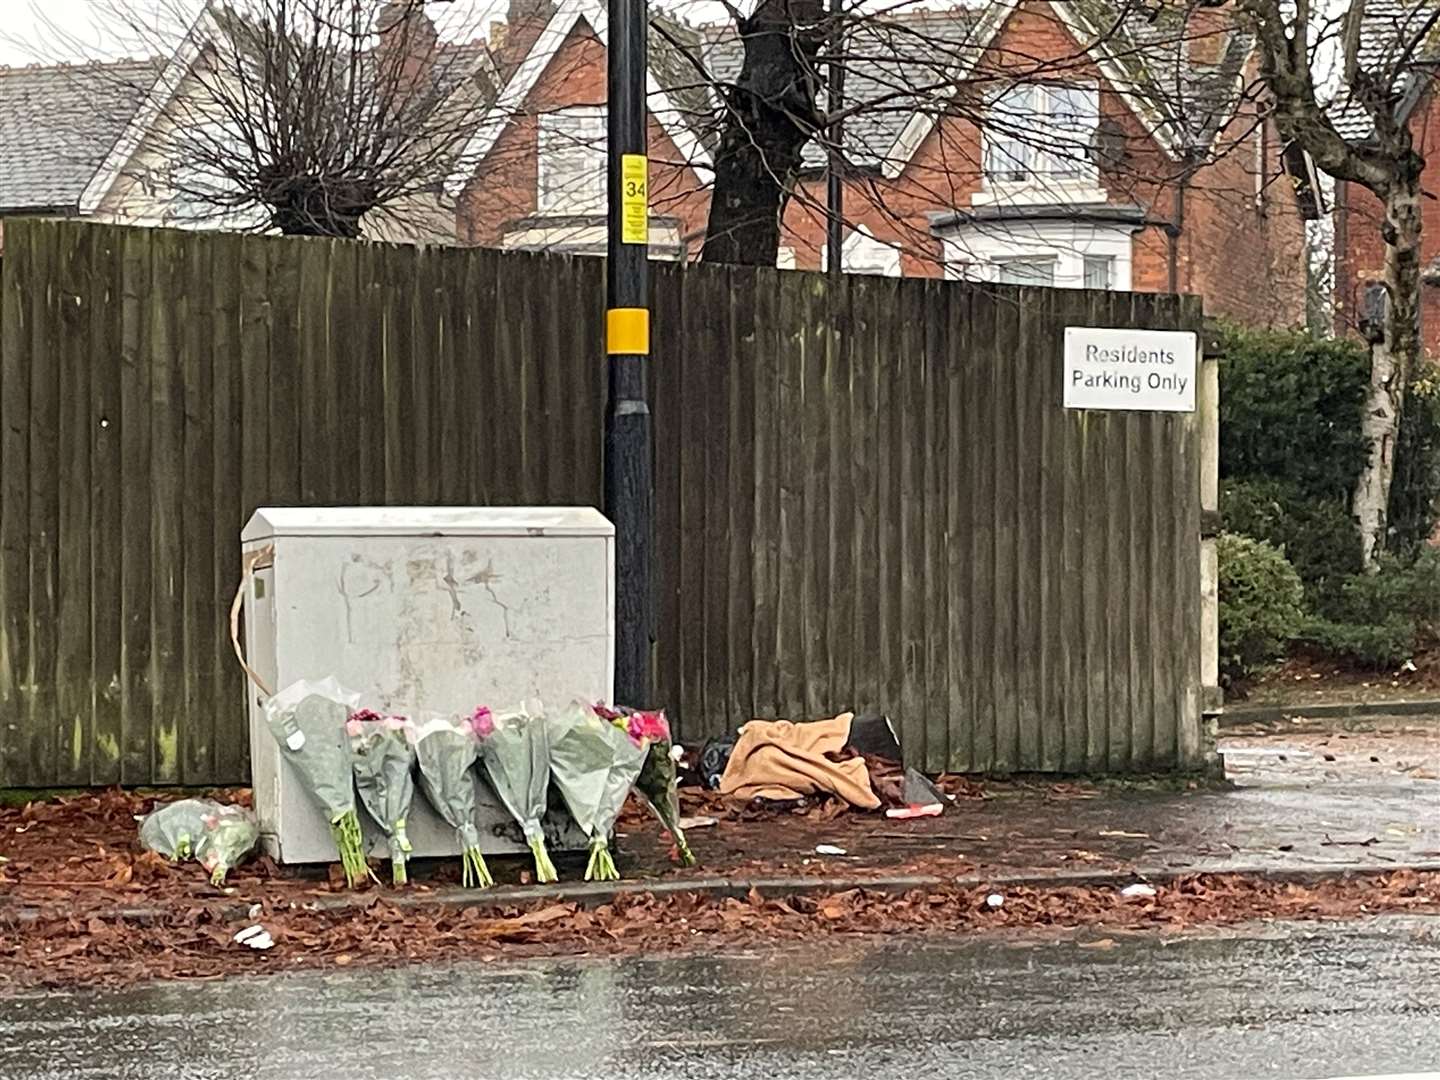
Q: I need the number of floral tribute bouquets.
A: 8